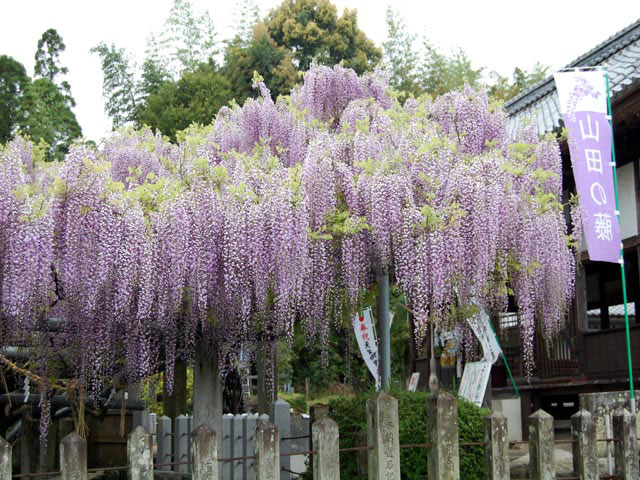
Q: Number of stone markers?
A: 12